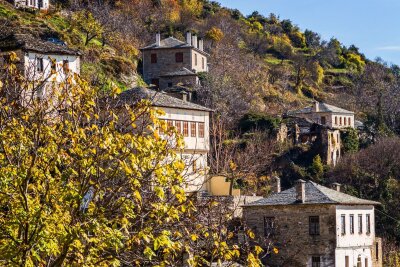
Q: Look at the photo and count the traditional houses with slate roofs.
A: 5